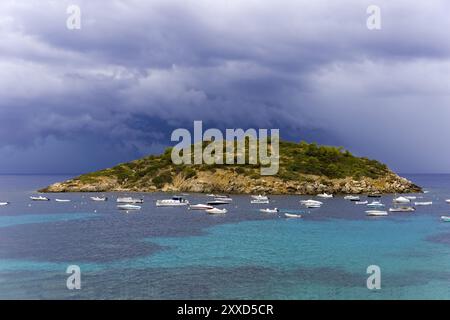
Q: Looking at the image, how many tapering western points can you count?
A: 1